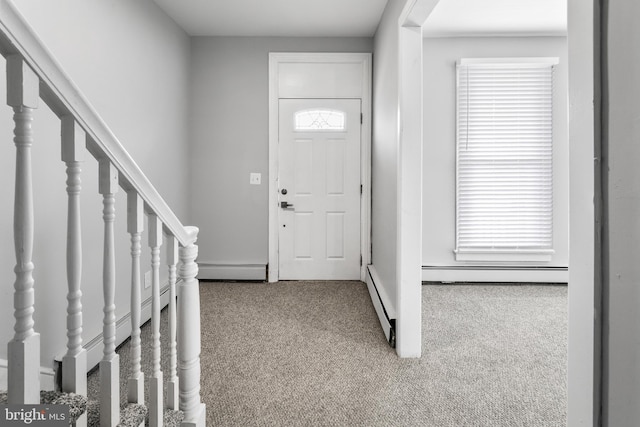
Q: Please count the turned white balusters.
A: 6